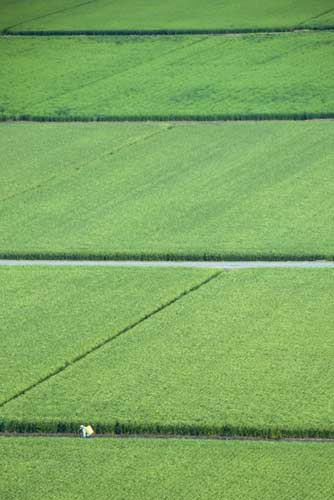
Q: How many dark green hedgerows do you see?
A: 4